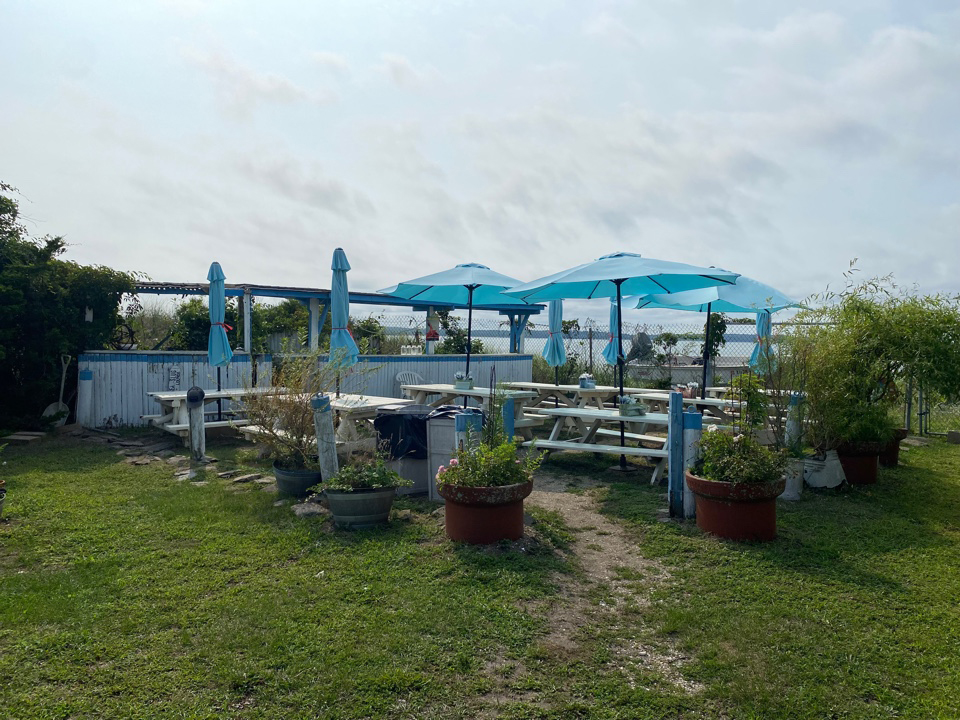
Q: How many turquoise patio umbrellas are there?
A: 8